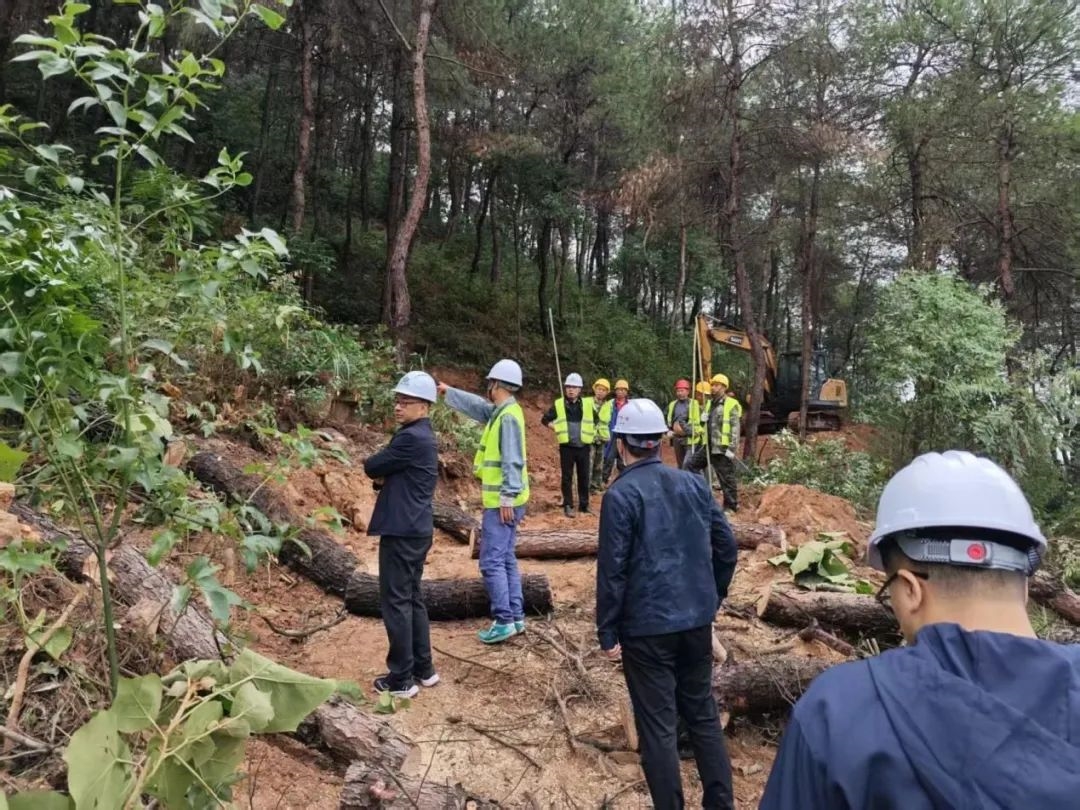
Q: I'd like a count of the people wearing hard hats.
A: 10